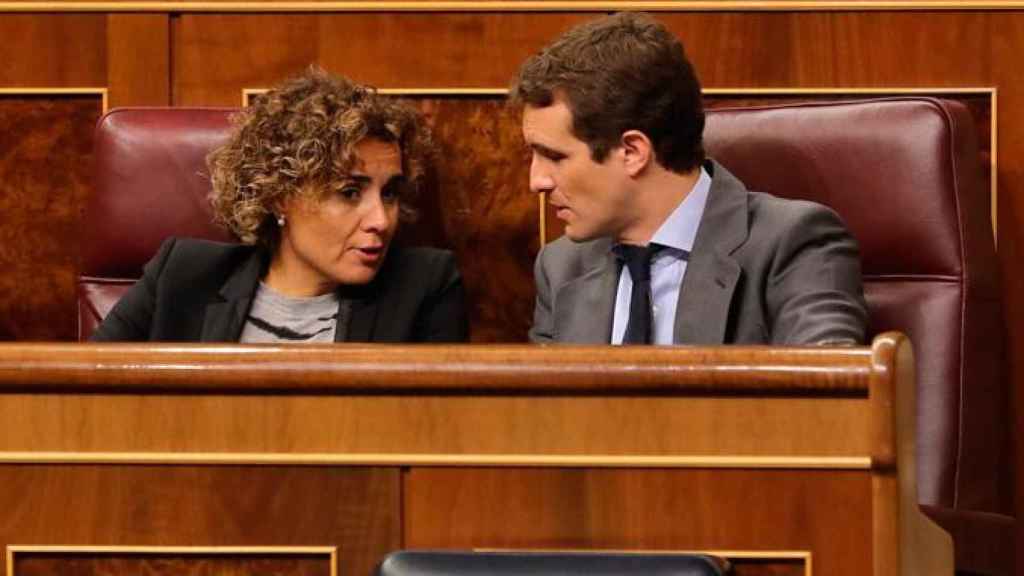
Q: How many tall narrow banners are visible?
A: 0